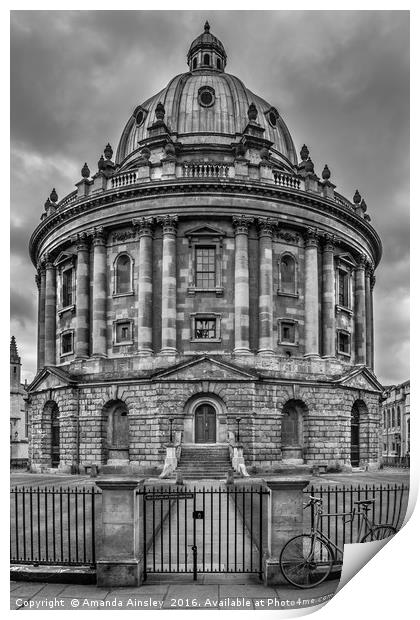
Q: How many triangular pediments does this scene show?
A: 6